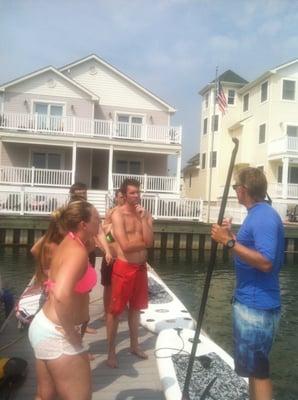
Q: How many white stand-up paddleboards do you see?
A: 2